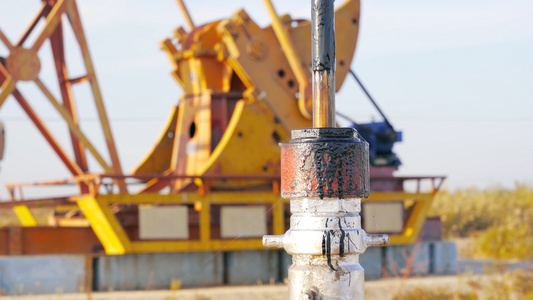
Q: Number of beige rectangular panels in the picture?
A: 3